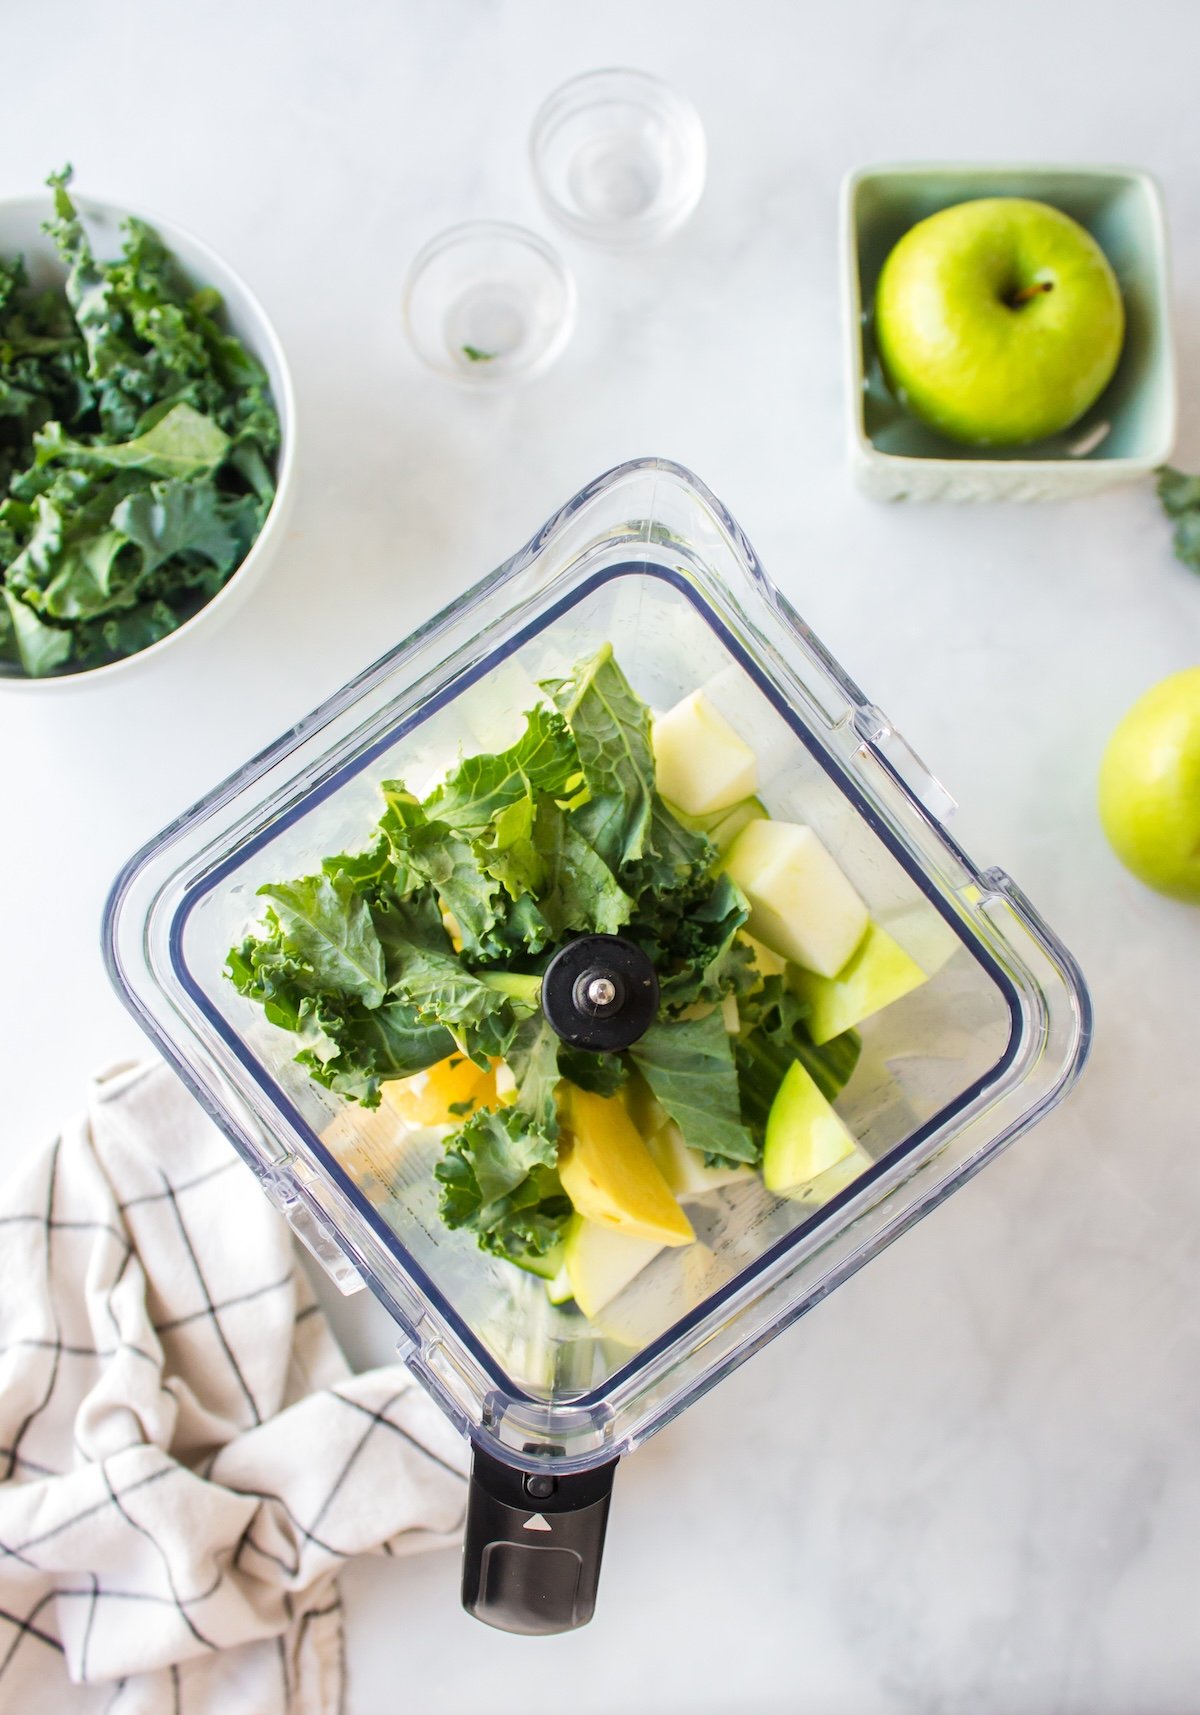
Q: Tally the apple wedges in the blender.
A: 5